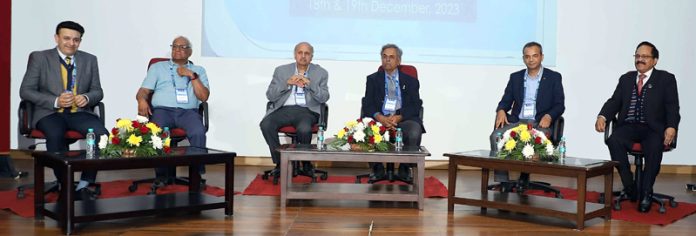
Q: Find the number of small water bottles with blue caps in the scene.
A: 6